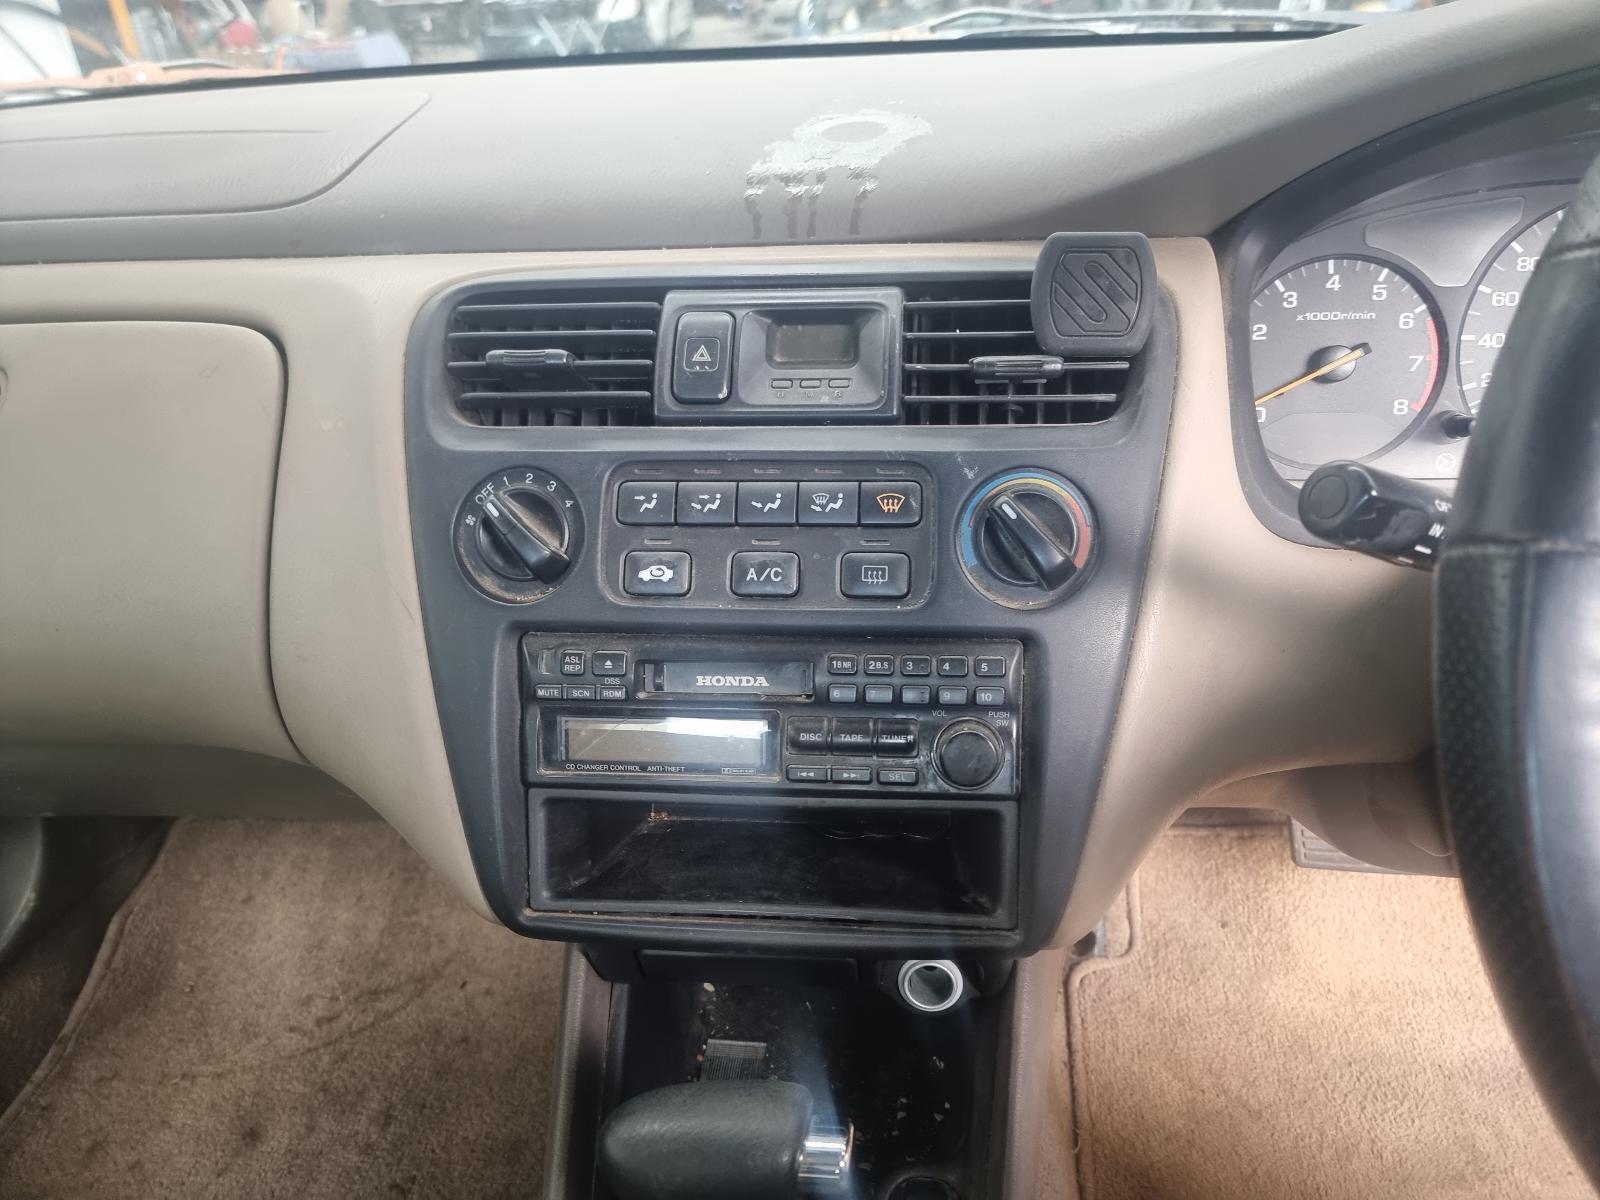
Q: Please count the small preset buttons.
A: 10